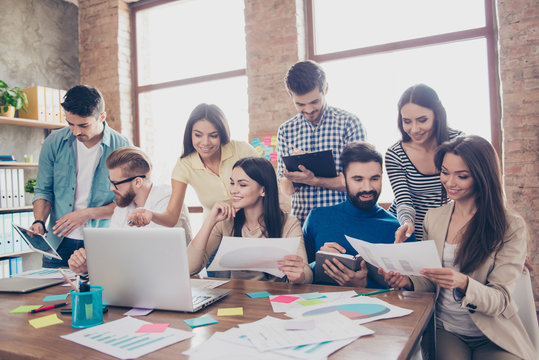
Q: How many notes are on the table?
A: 12